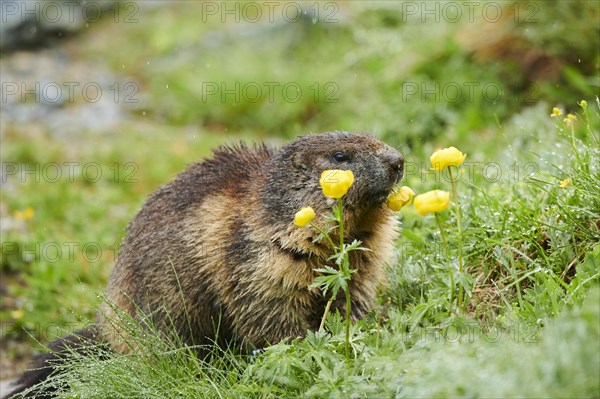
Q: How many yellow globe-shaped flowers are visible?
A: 5